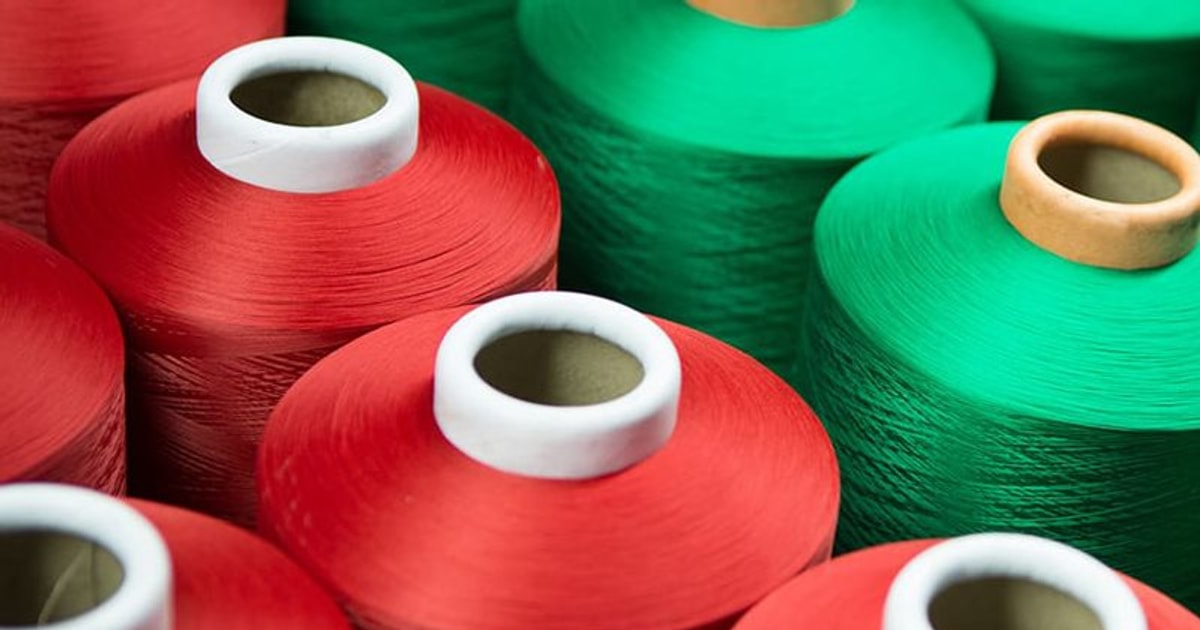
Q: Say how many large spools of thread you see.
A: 10